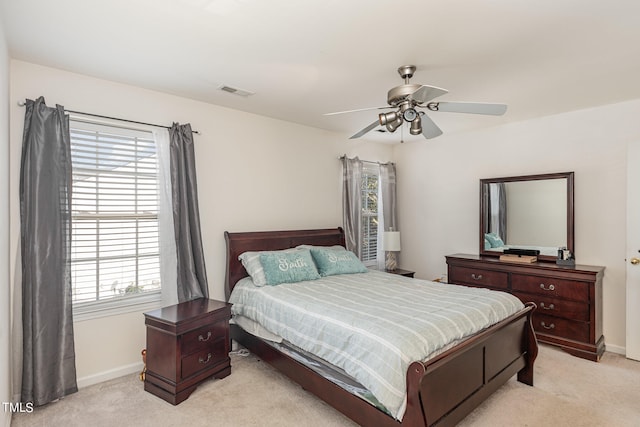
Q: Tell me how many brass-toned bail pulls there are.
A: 6